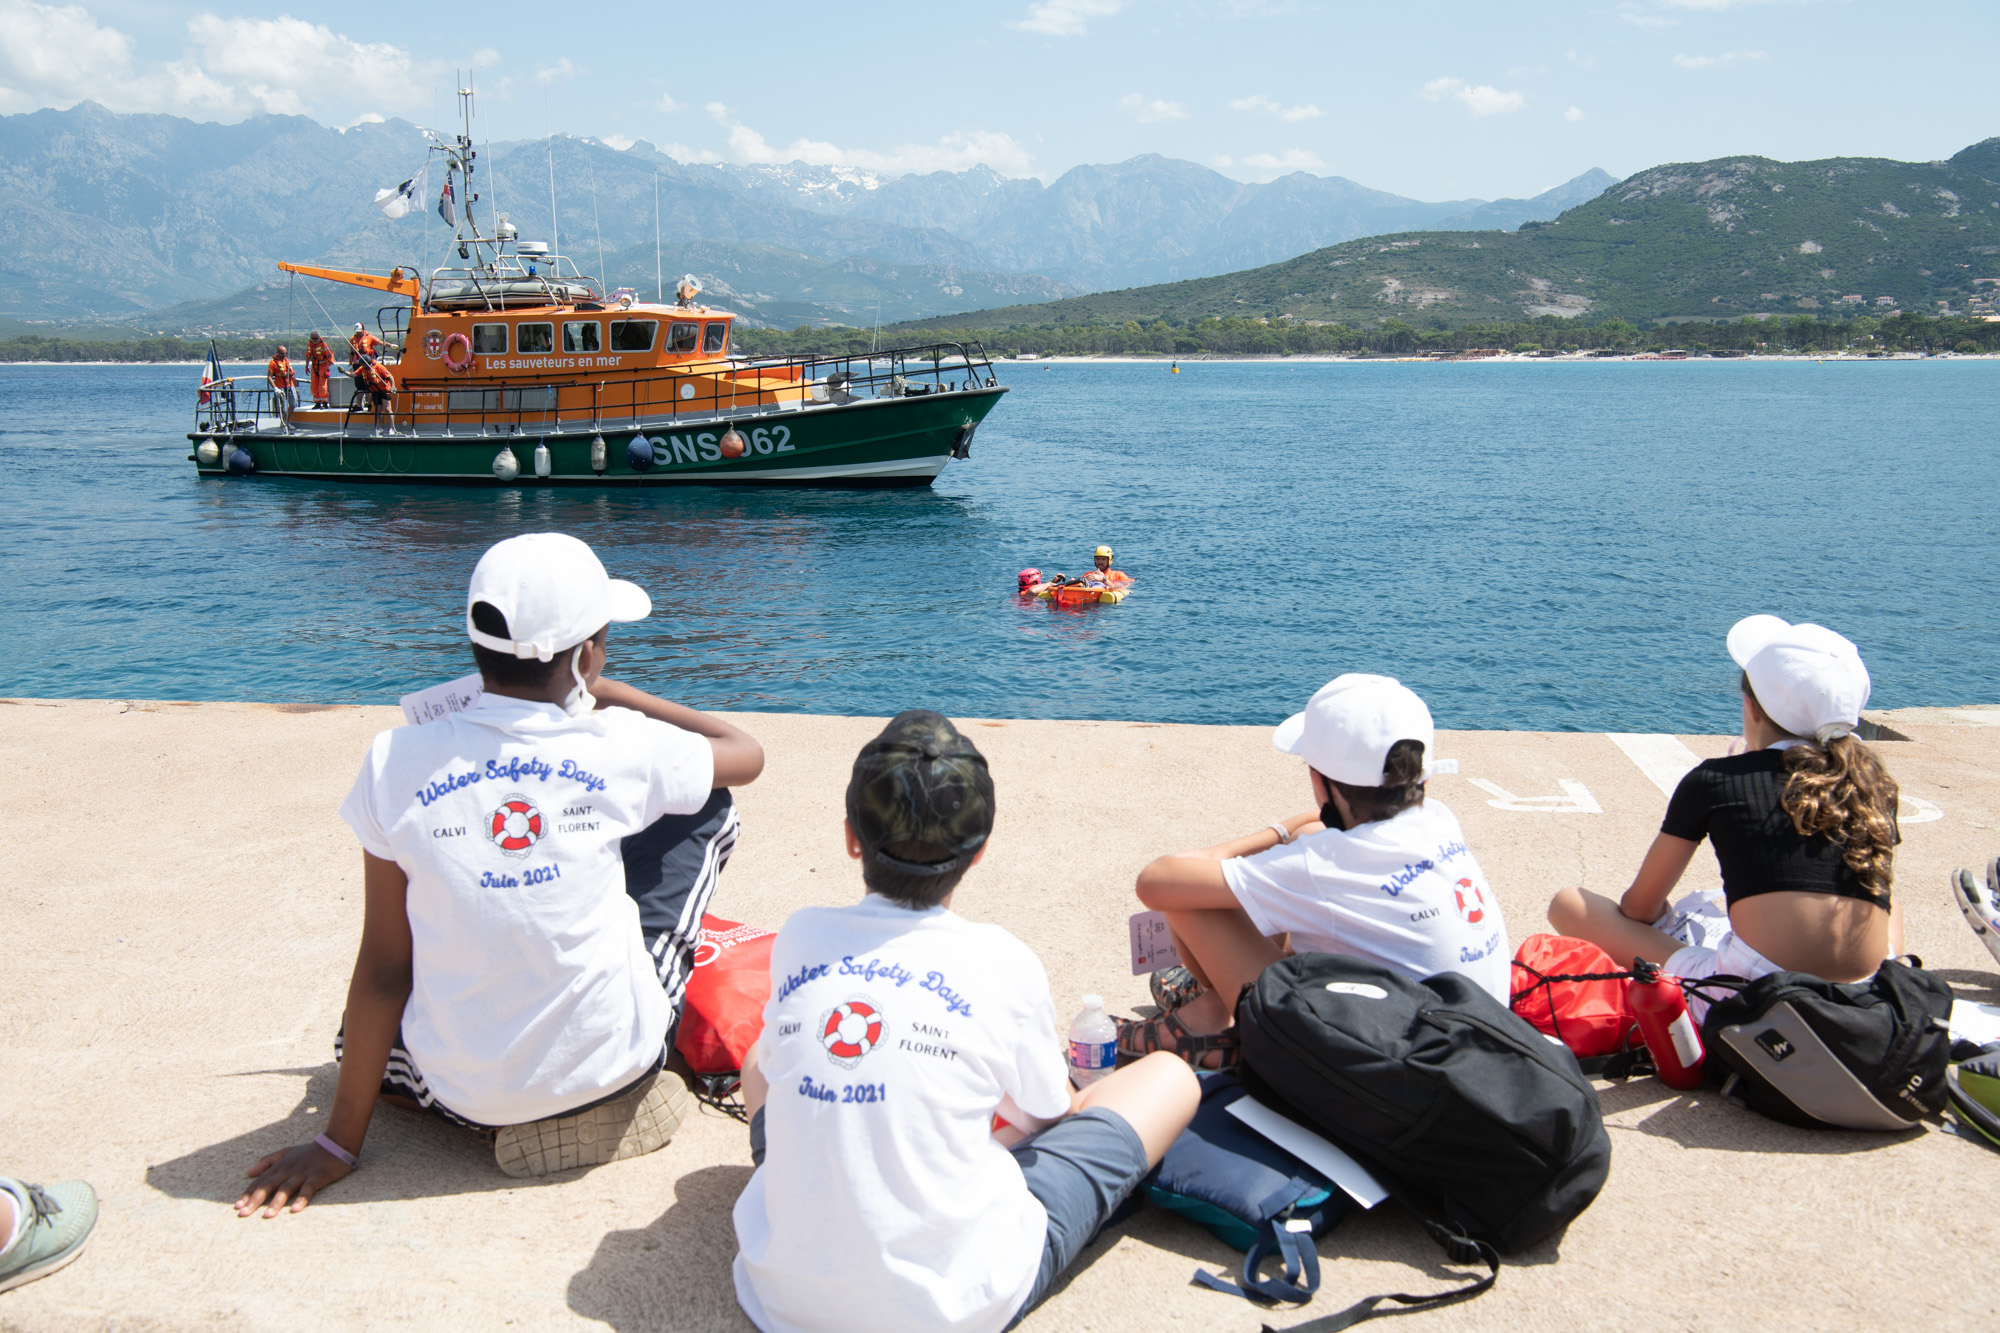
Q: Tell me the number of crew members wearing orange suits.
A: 4